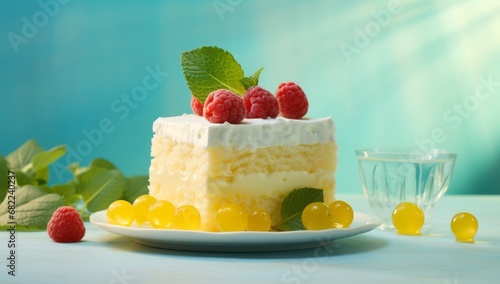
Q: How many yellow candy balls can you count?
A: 10